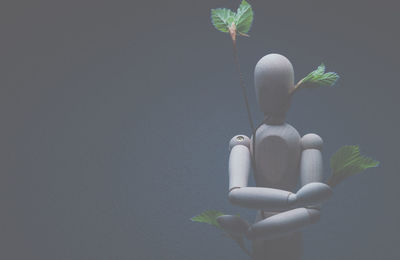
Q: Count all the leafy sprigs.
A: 4